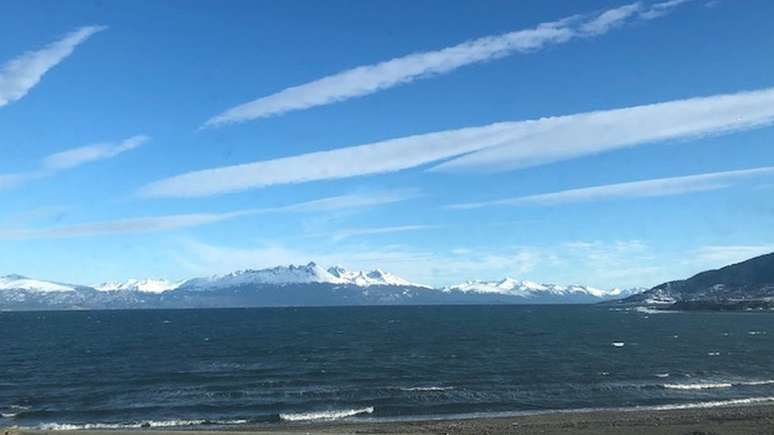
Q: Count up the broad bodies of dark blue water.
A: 1